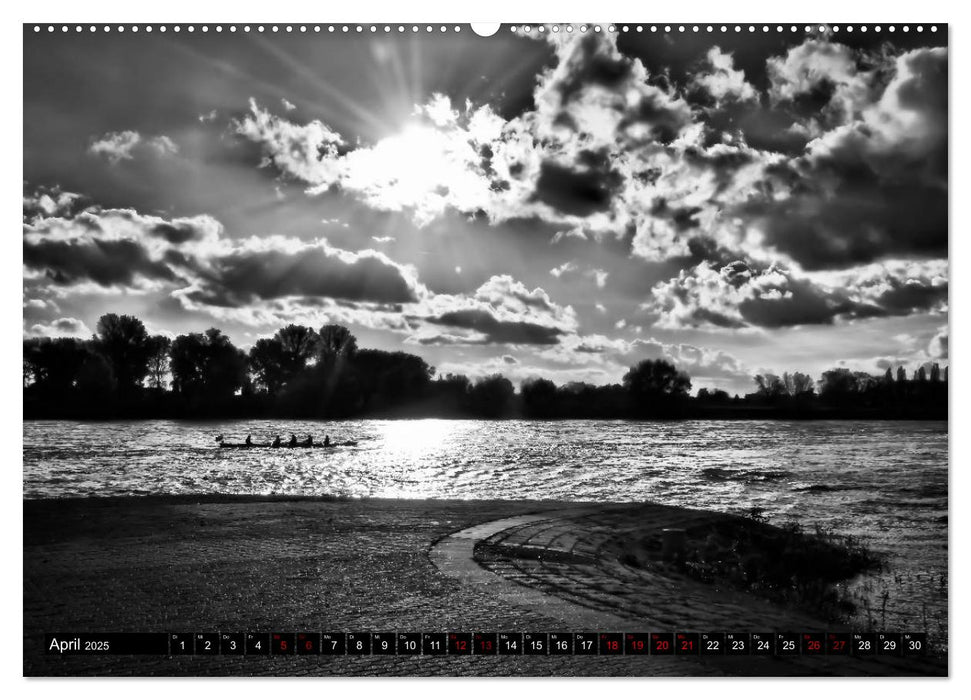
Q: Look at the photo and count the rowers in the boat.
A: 5